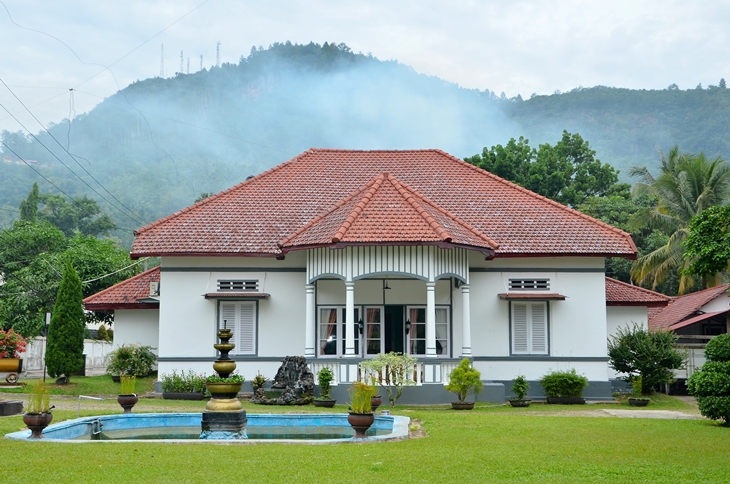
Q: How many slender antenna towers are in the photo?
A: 5